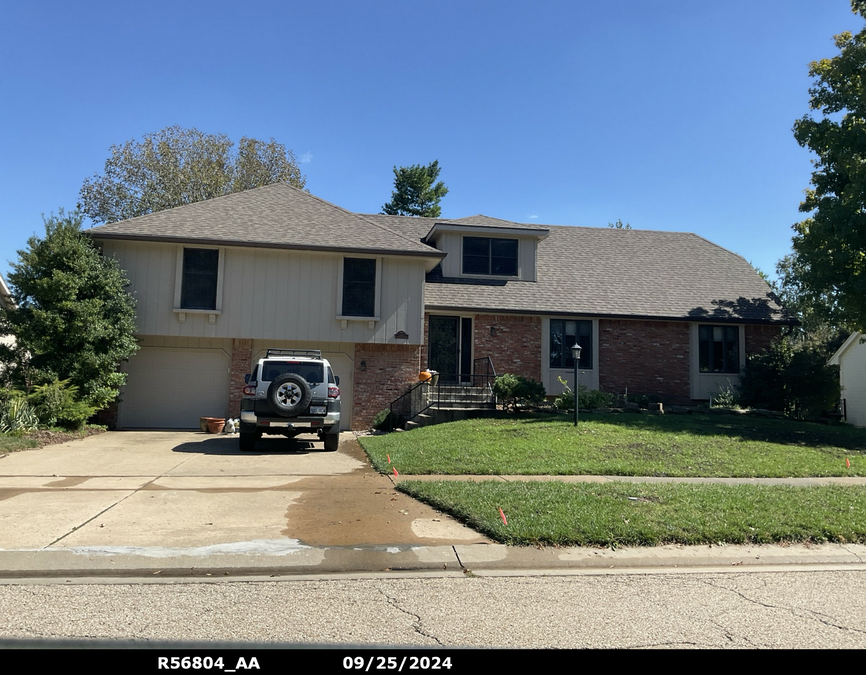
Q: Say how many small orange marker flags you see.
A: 4